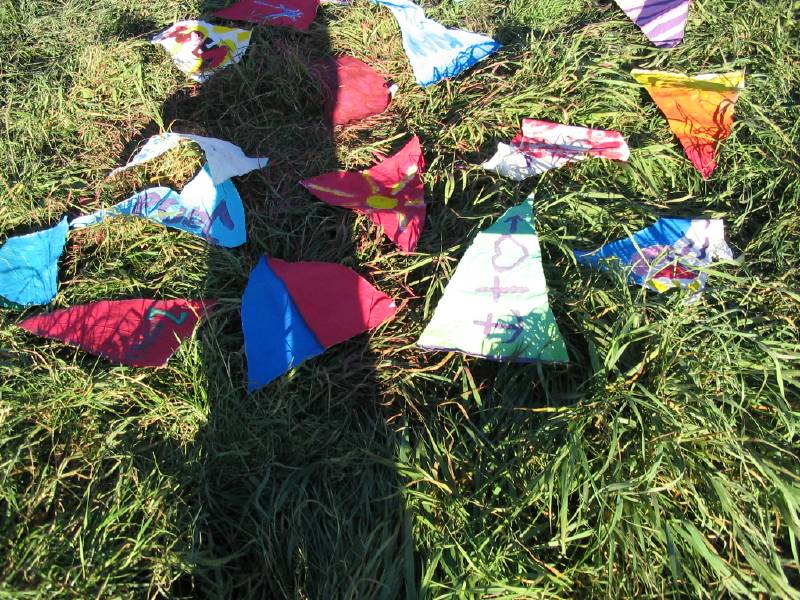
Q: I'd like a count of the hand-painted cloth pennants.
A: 15